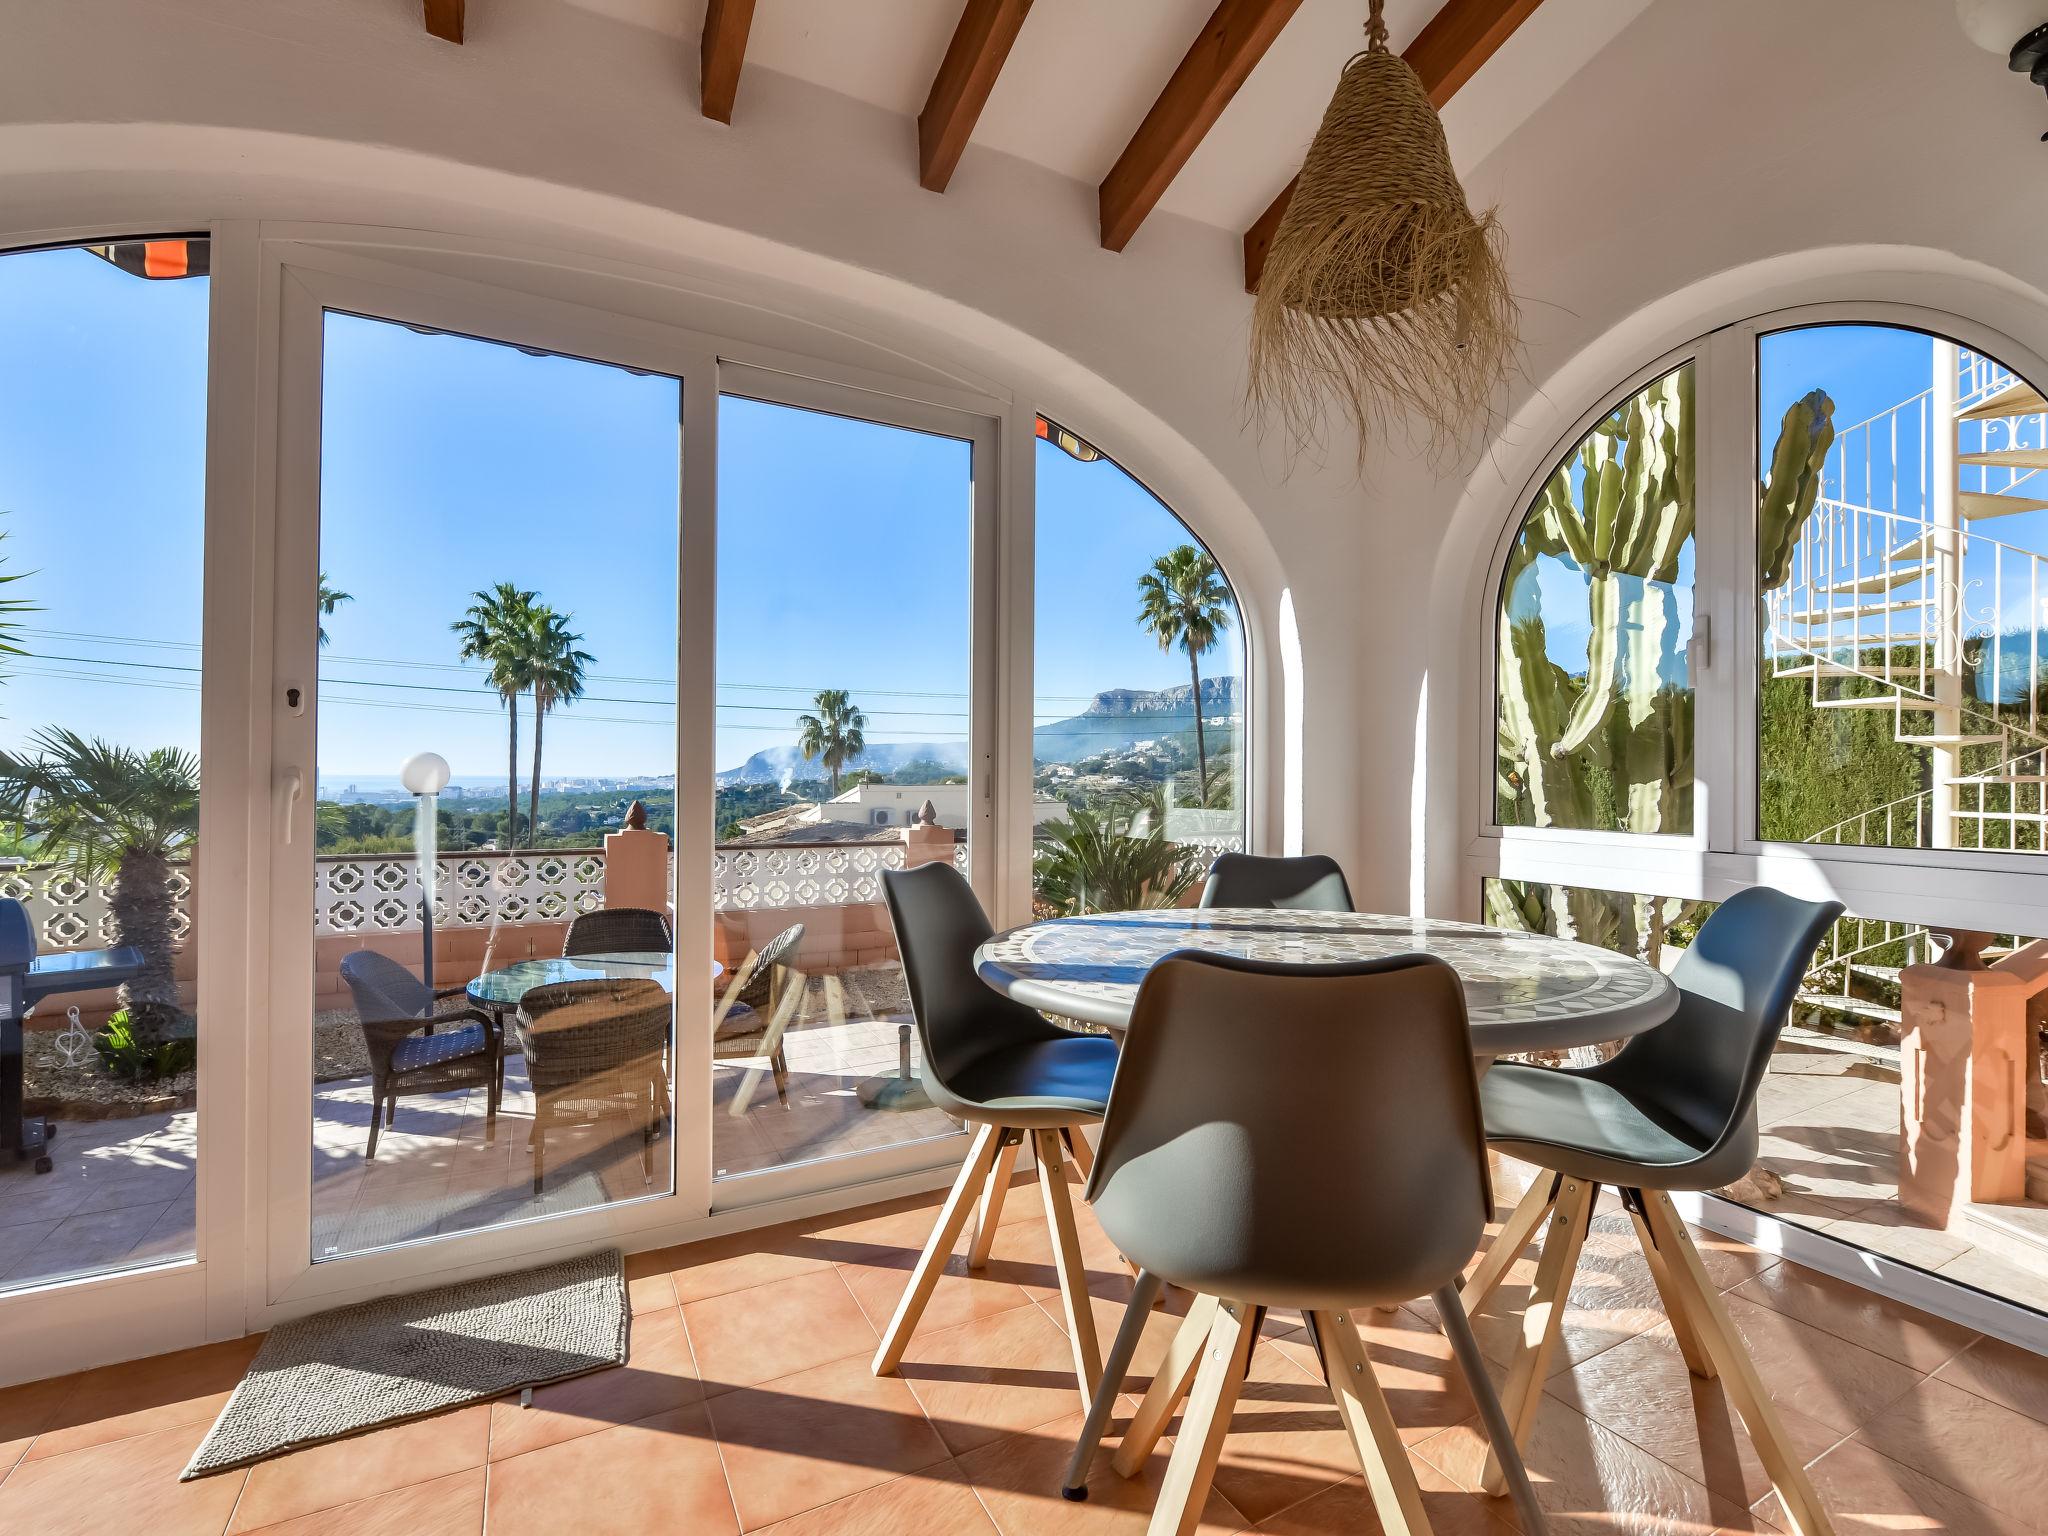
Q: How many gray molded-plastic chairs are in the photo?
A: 4